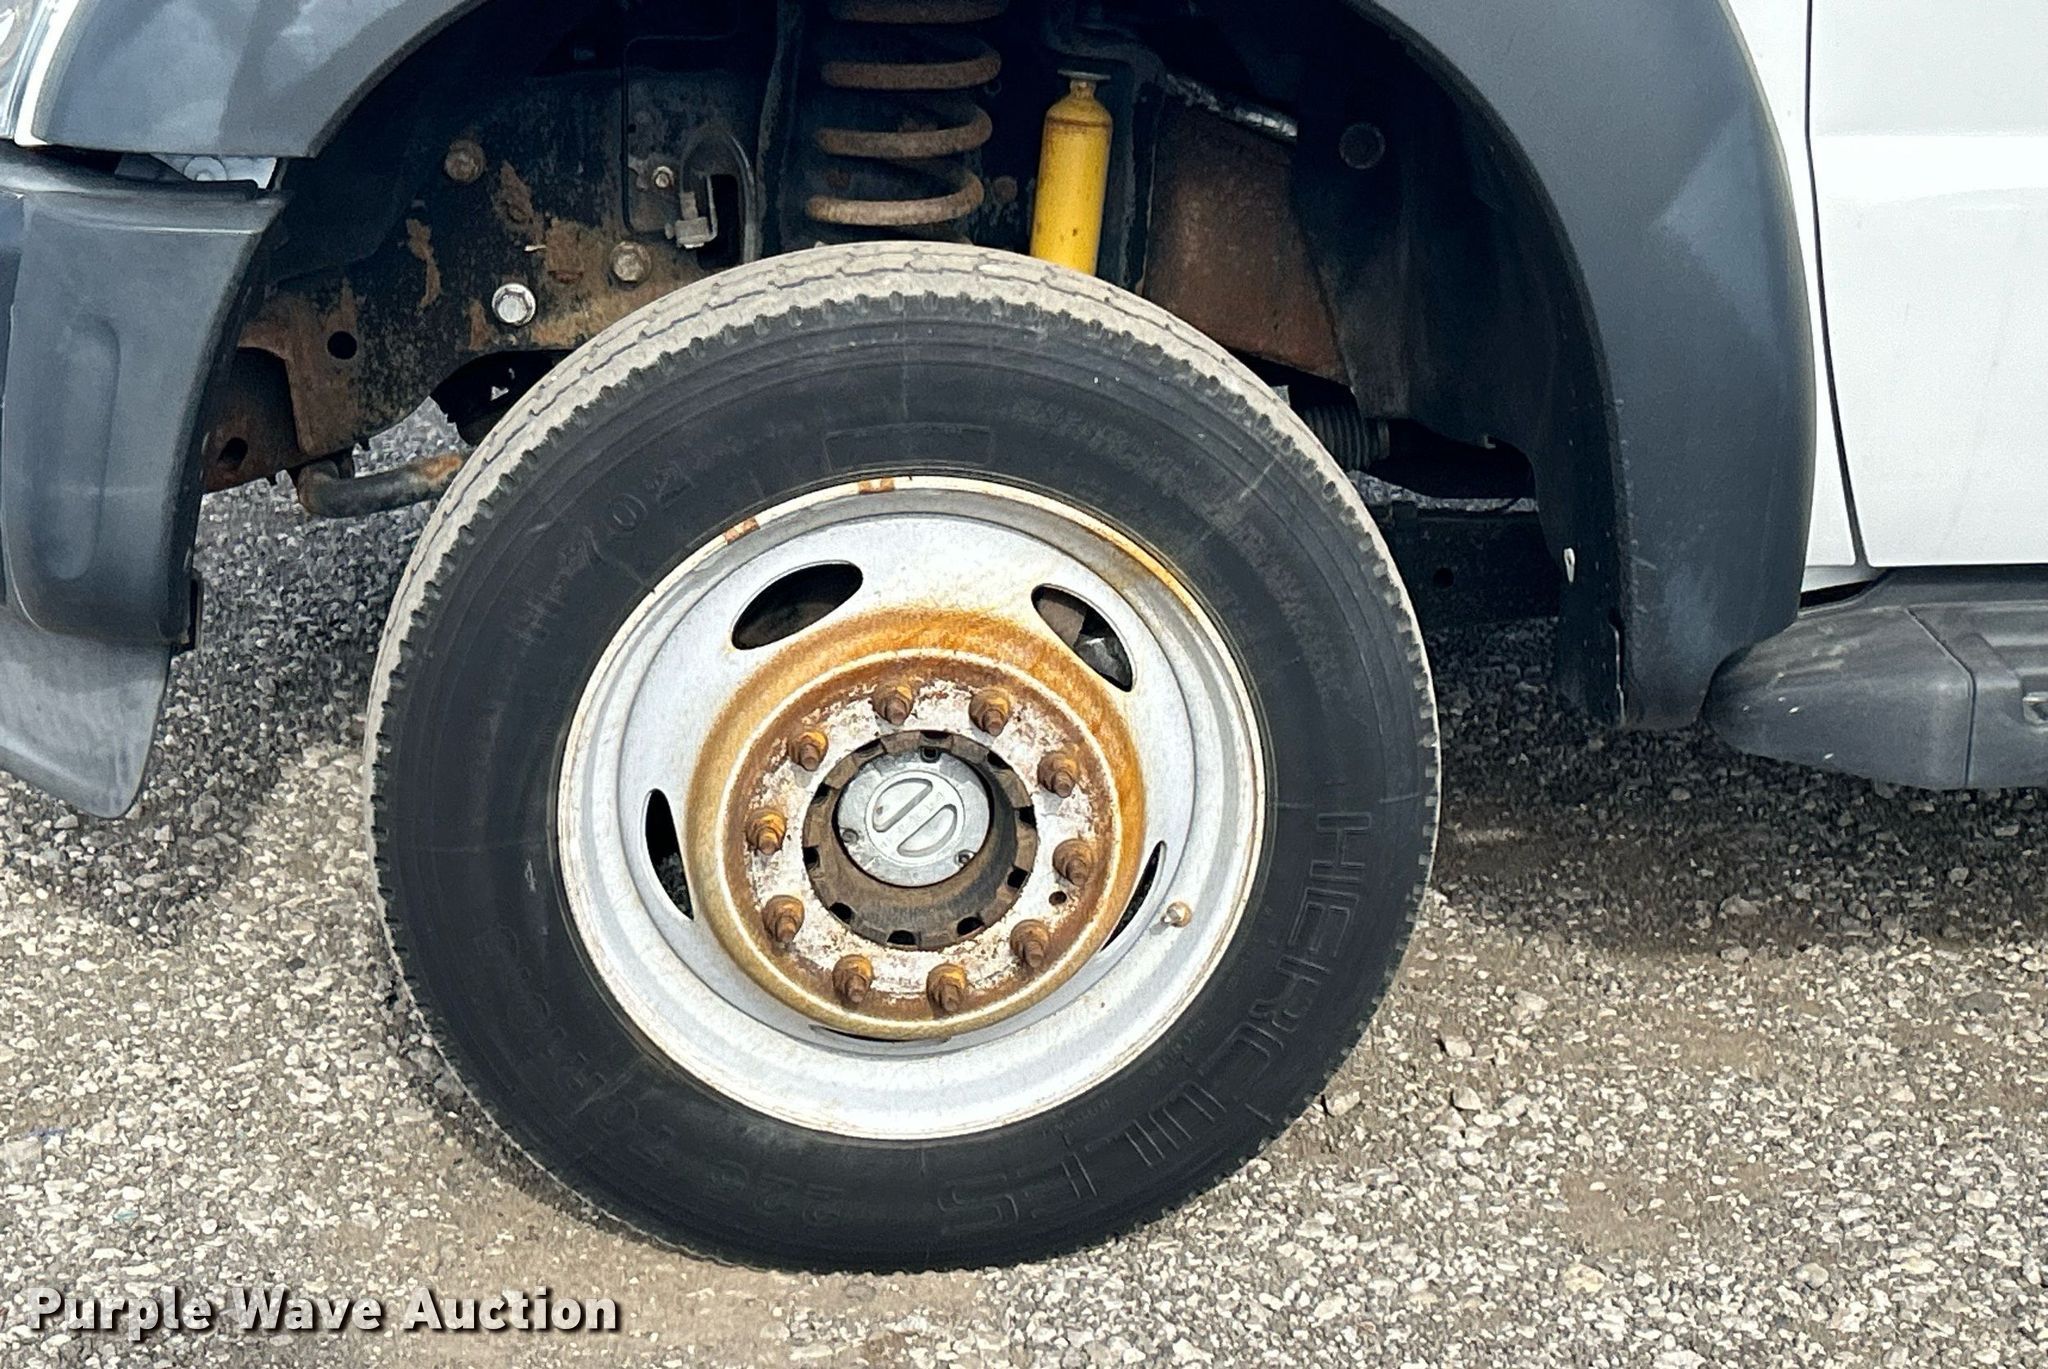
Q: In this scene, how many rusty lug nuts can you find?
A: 10